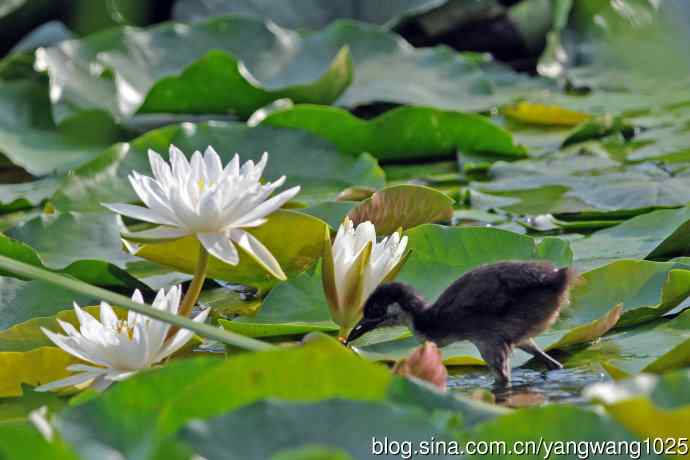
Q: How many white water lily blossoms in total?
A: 3